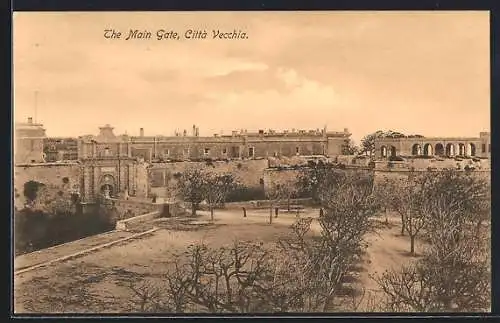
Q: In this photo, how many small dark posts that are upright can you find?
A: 3